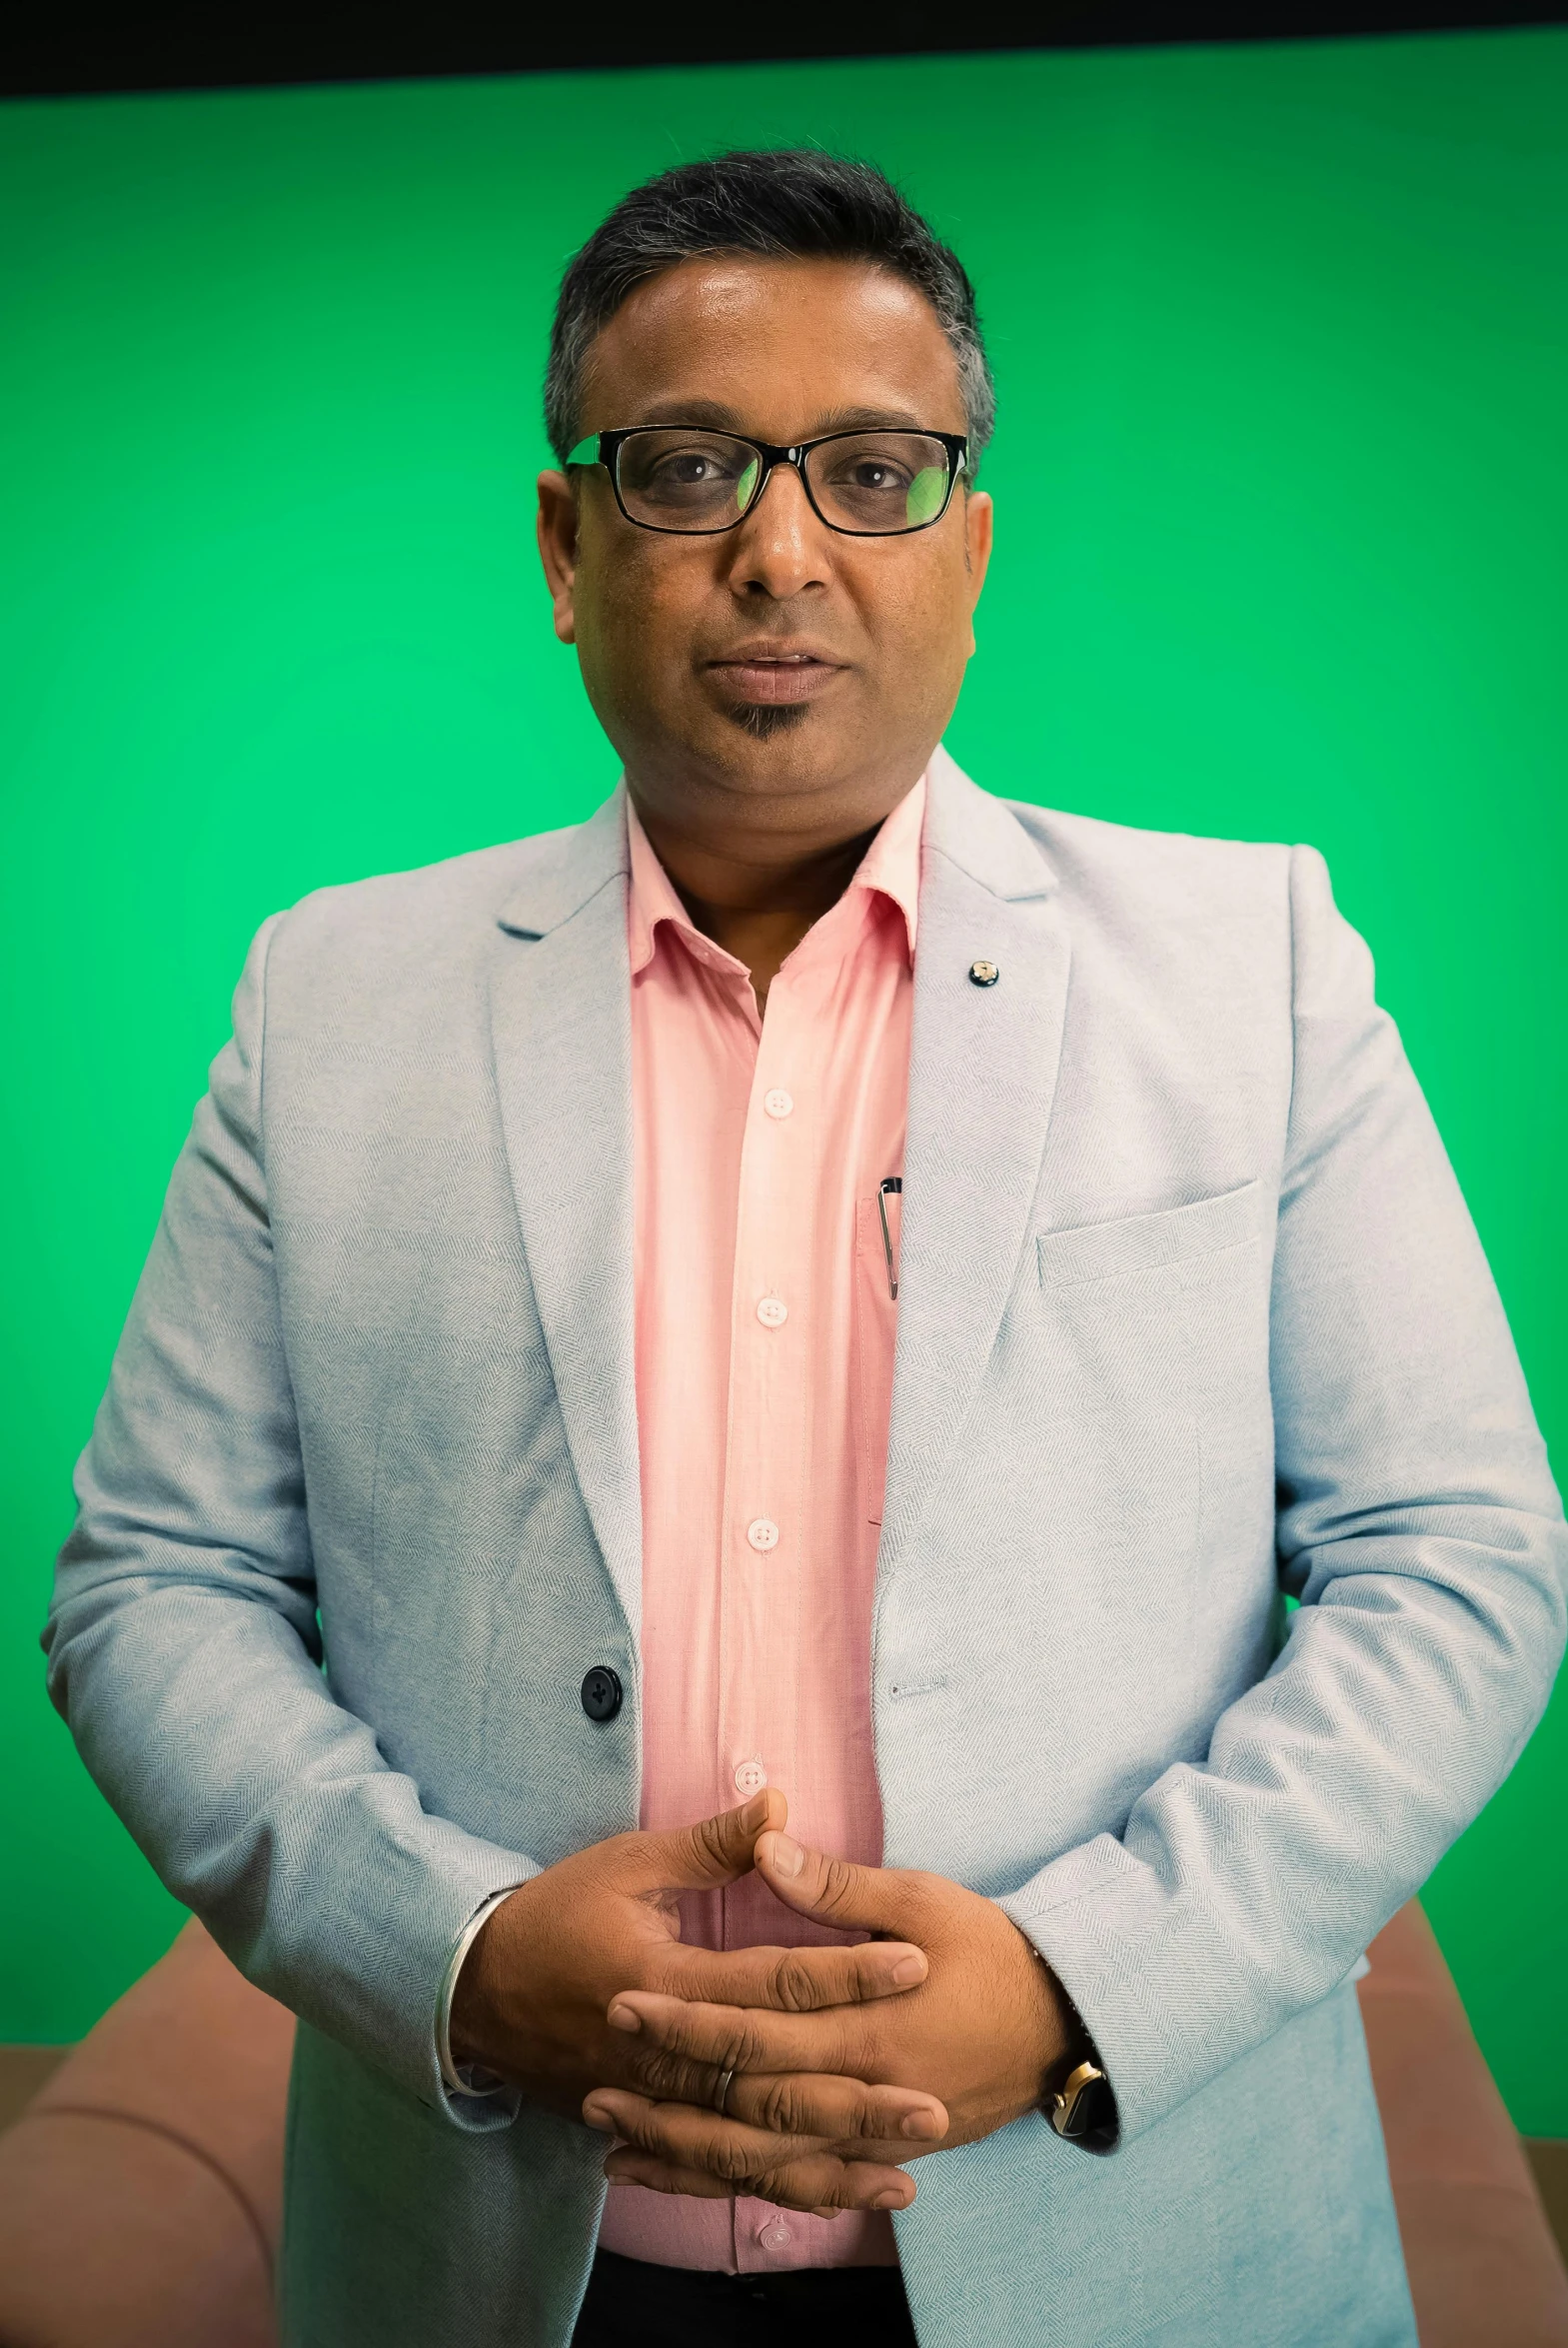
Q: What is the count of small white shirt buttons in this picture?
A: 5